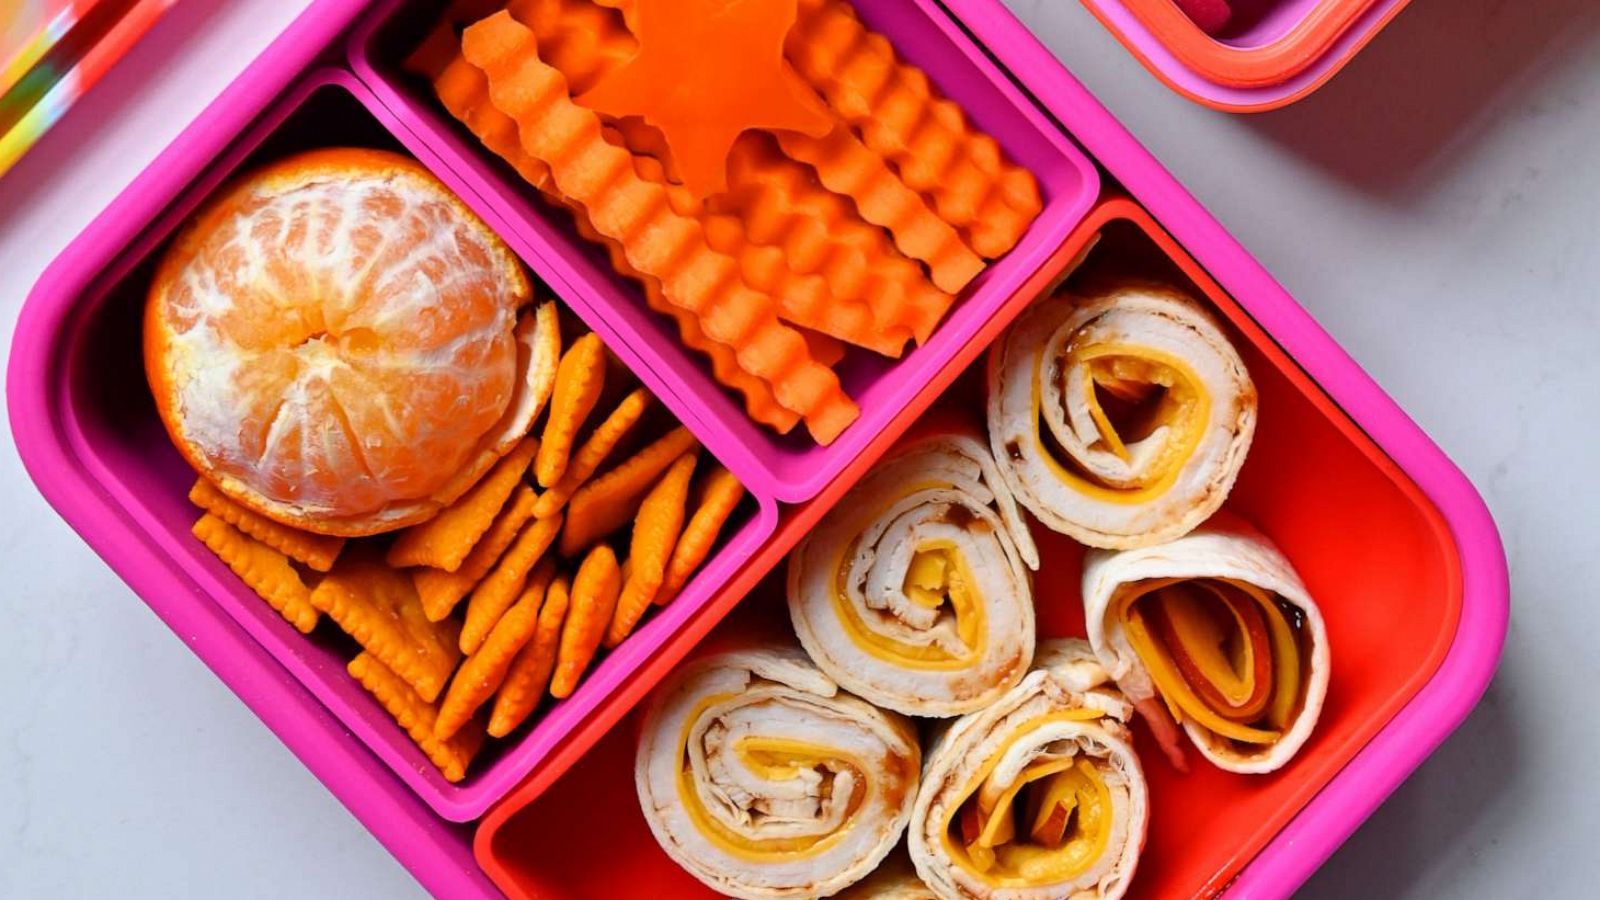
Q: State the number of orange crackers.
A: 15